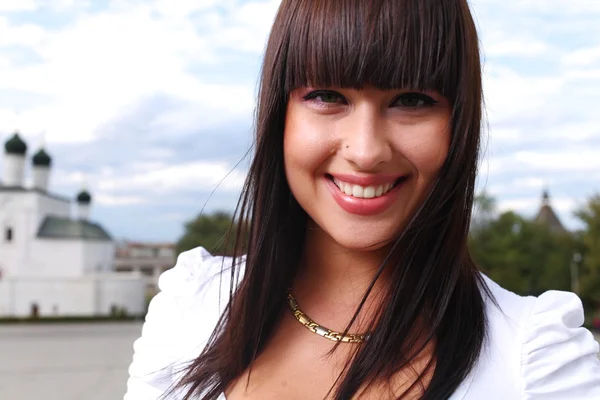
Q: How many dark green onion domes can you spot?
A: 3